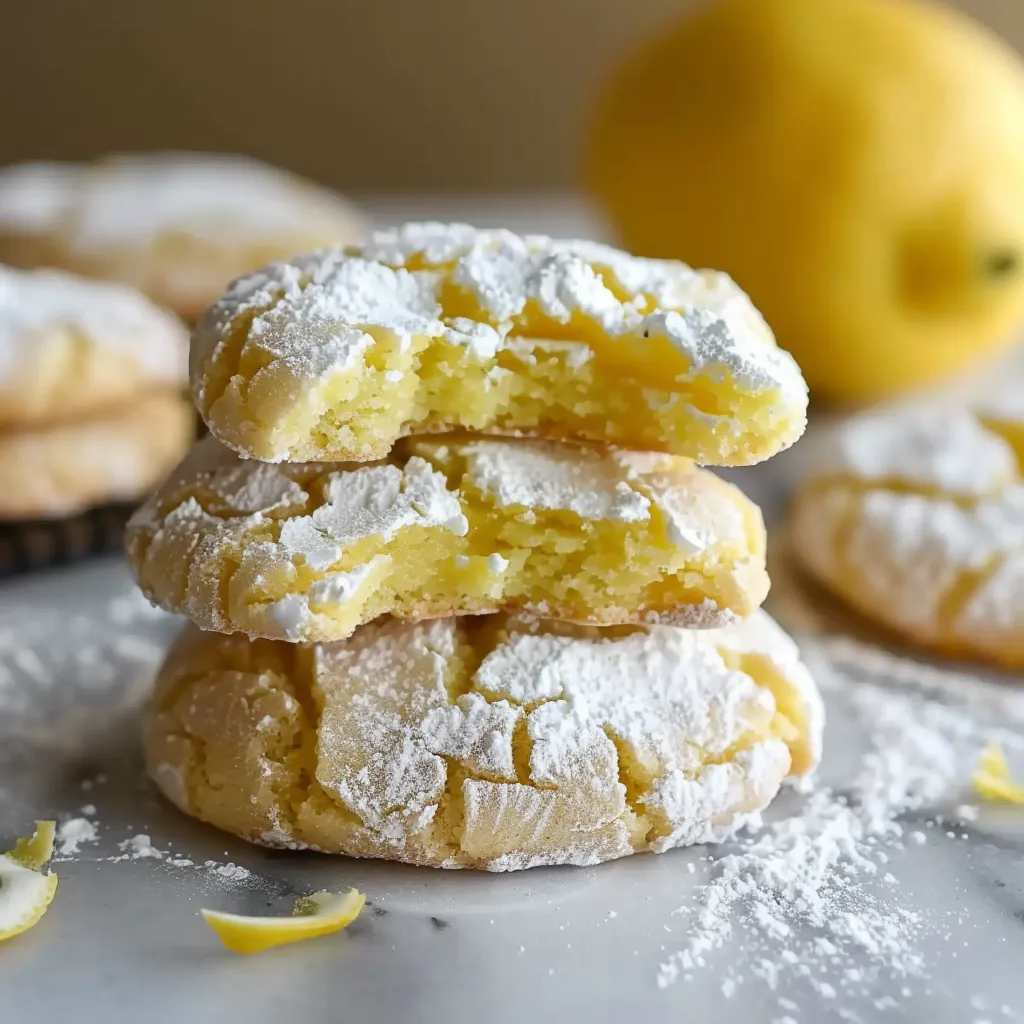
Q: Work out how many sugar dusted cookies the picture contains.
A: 7